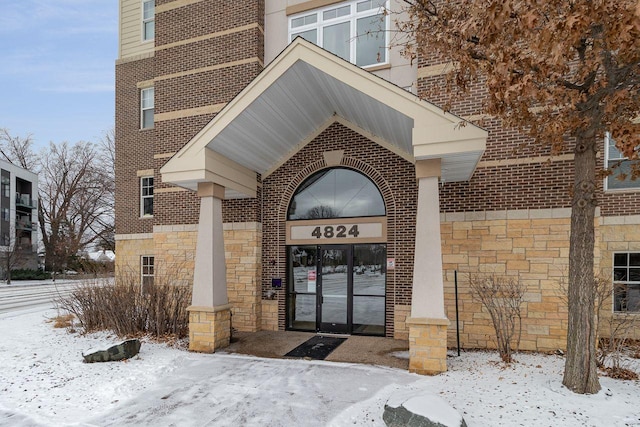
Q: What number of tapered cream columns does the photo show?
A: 2